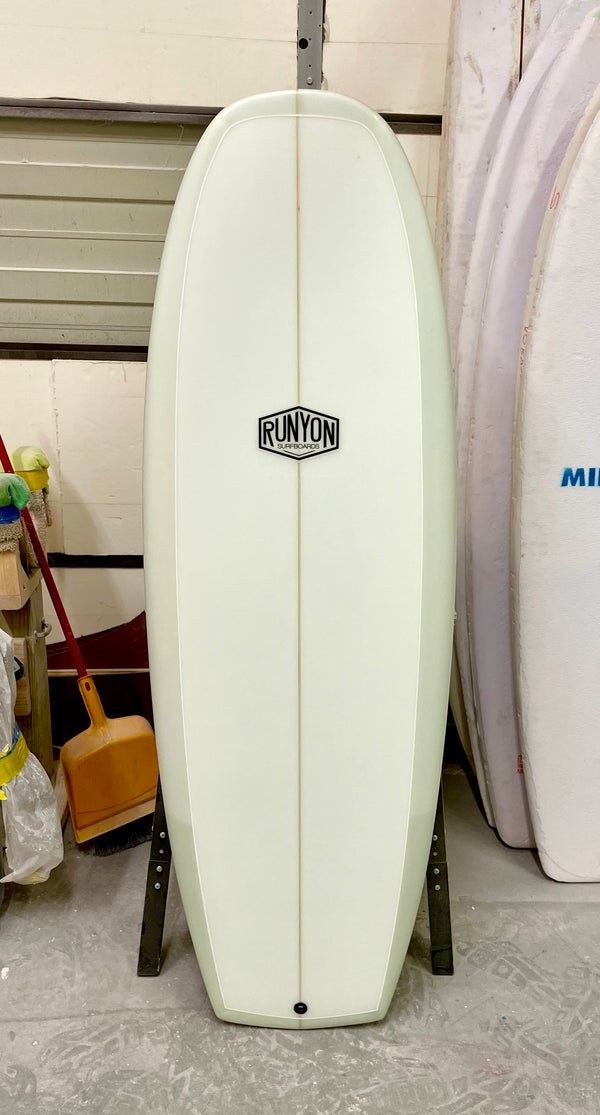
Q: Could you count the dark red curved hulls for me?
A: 1